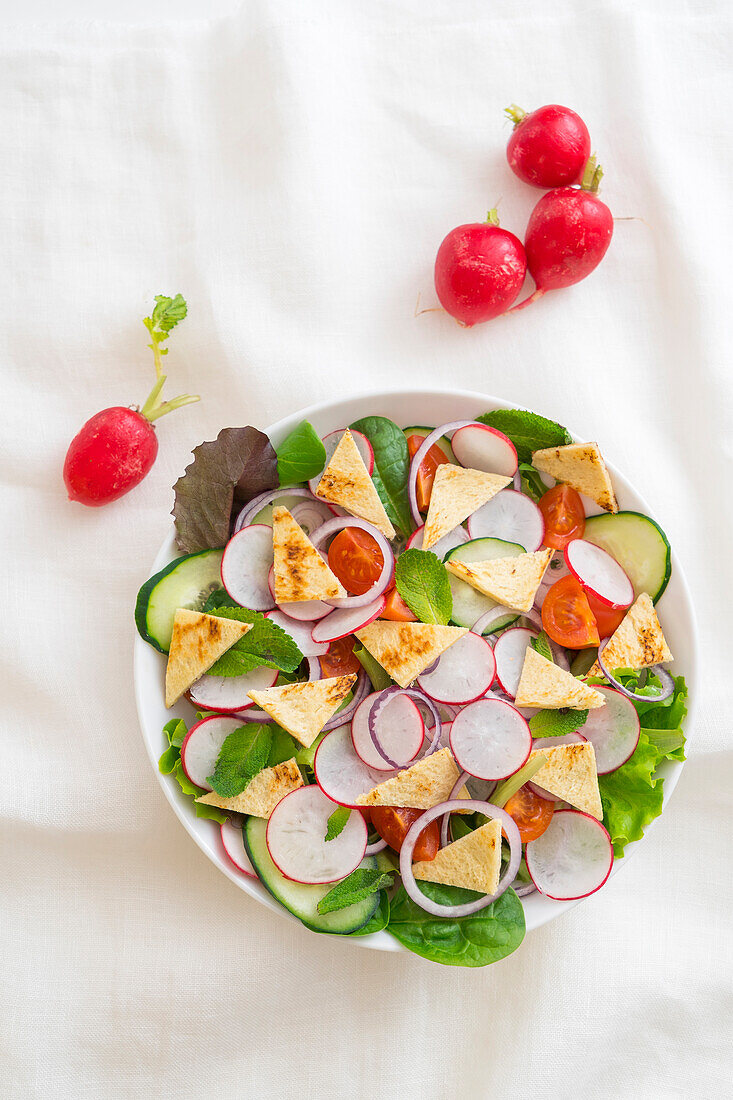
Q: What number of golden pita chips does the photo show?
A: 14